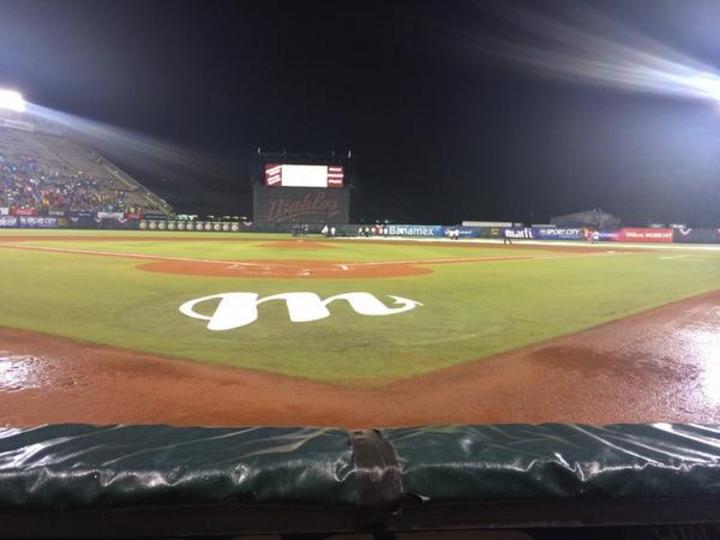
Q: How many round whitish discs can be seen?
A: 11